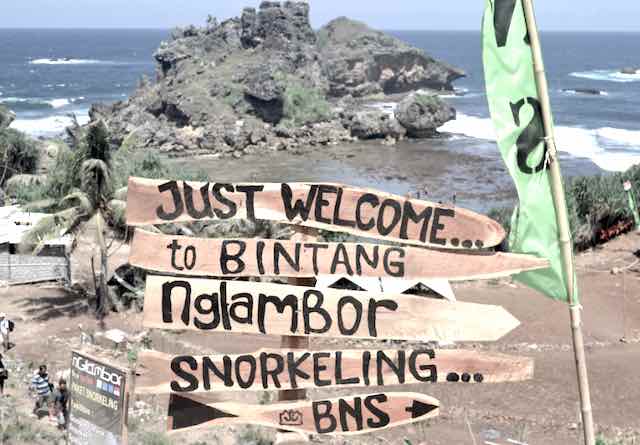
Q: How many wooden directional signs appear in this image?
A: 5